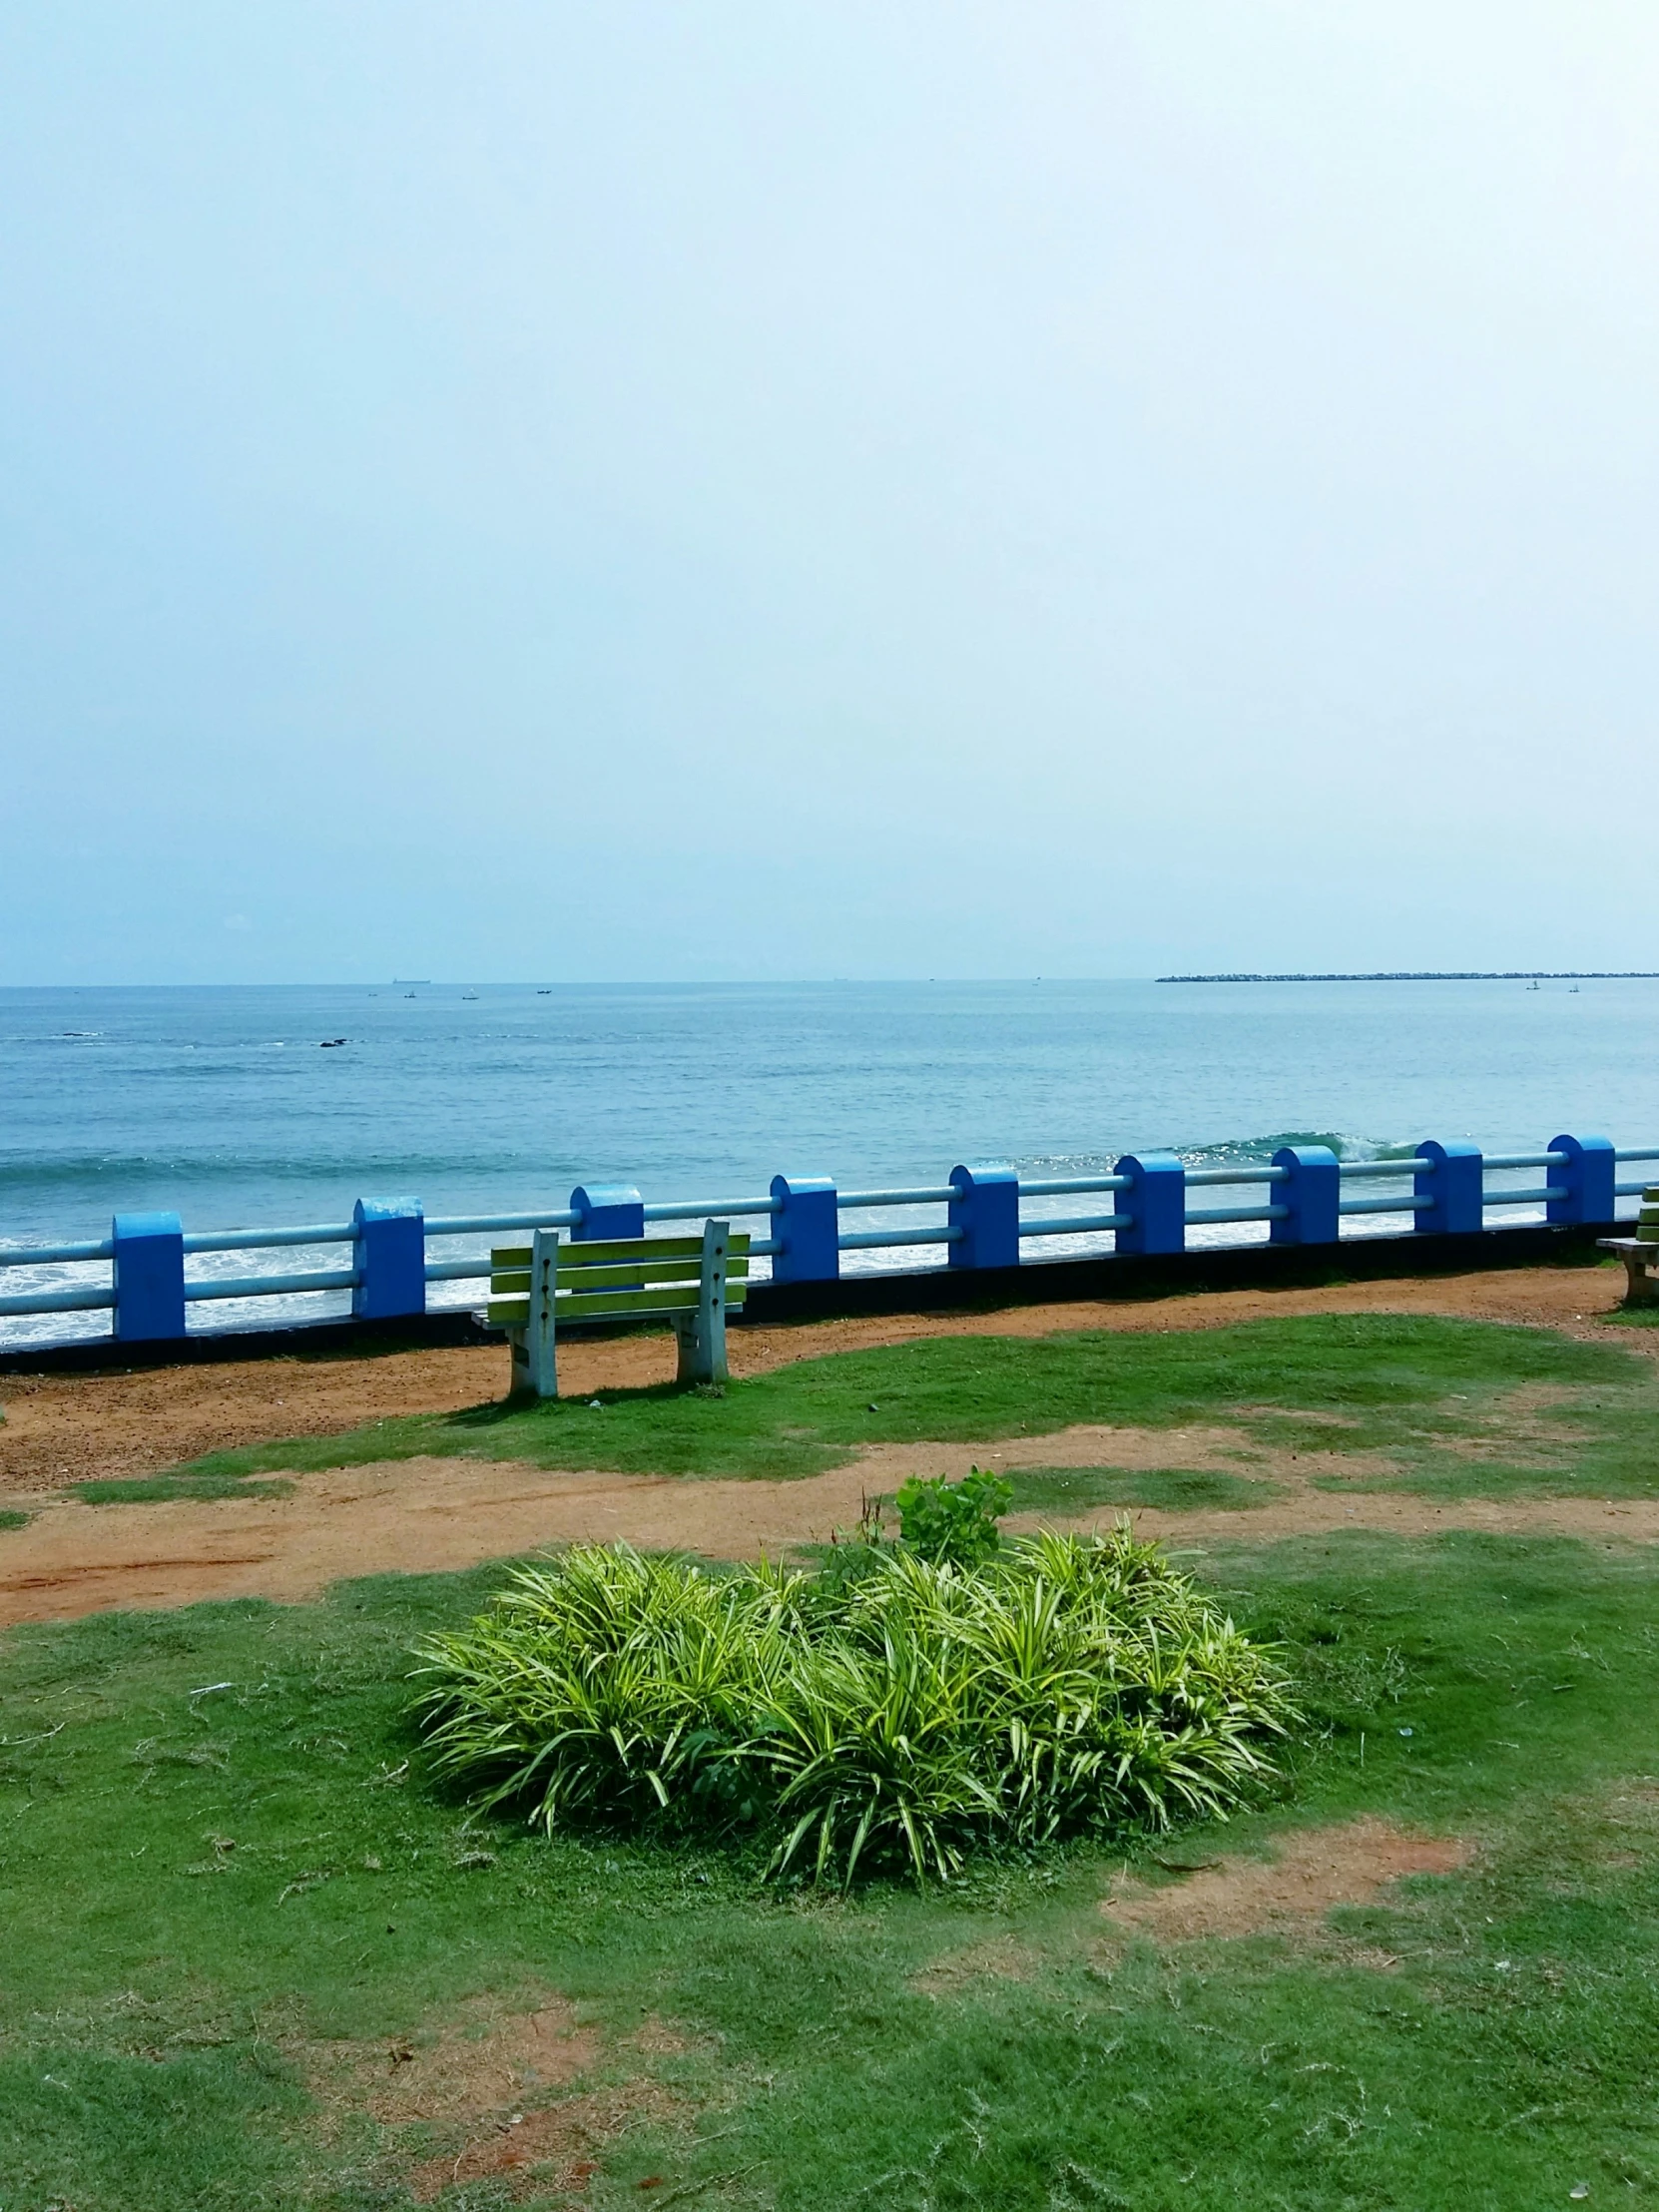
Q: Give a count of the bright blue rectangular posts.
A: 9